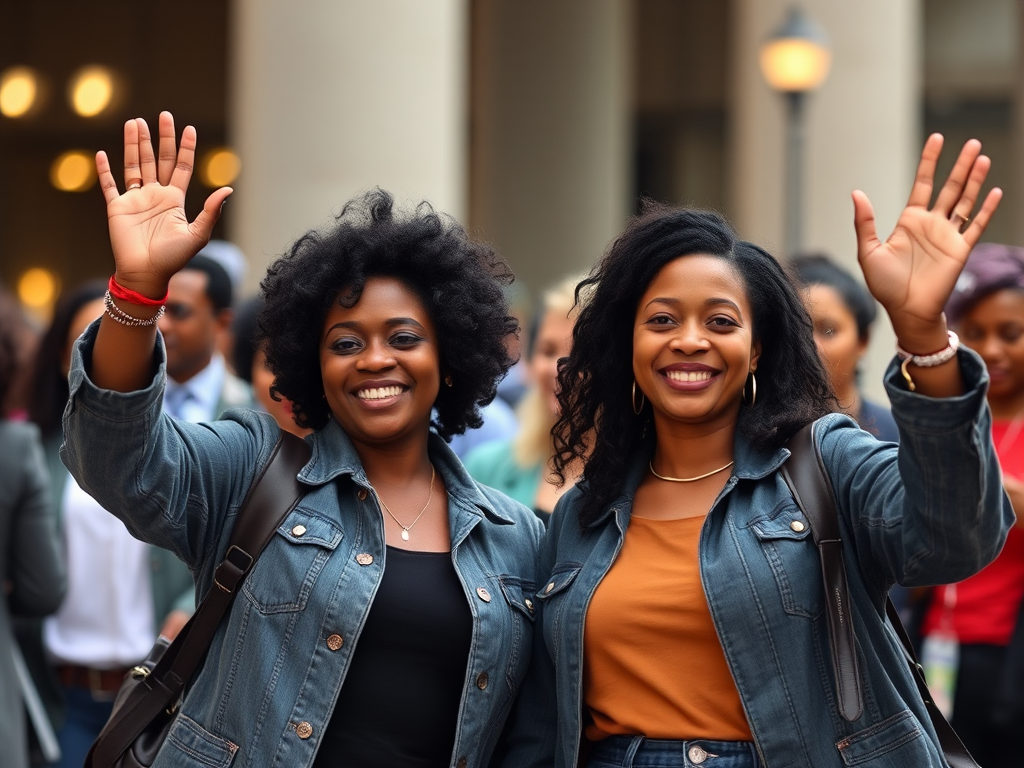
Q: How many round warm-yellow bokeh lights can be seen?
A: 5